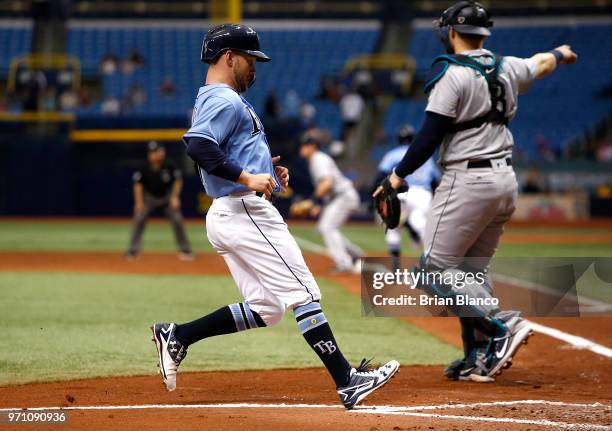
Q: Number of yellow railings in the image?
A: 2